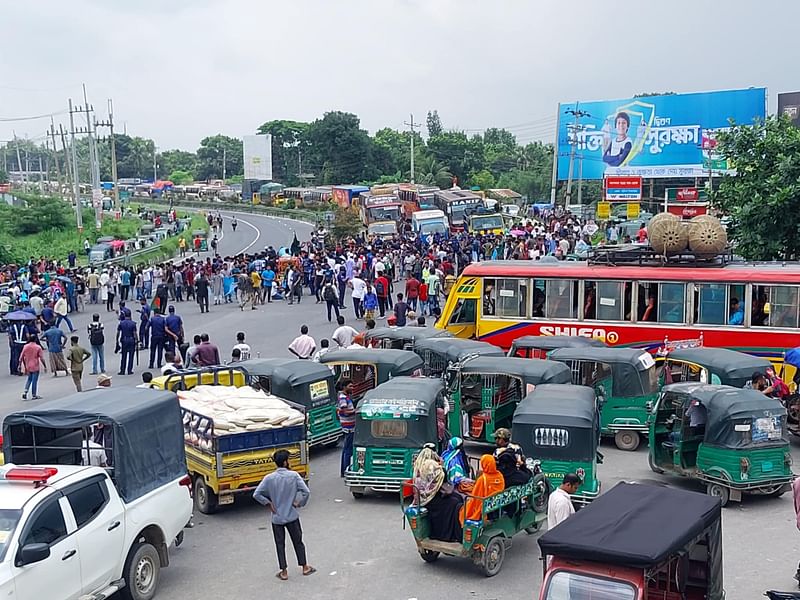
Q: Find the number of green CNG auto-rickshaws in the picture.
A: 11